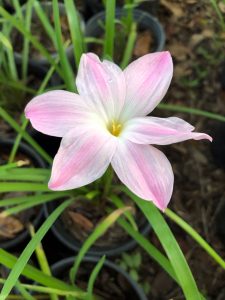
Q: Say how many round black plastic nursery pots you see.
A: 5